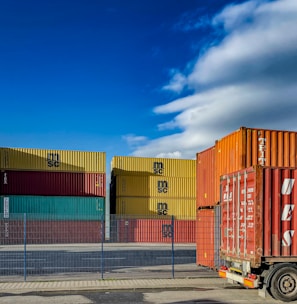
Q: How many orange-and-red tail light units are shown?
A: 2